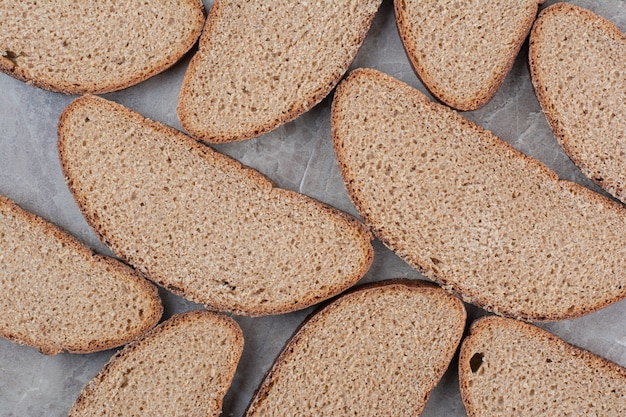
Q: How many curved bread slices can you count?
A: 10